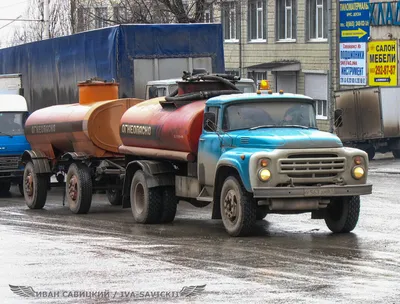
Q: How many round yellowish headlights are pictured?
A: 2